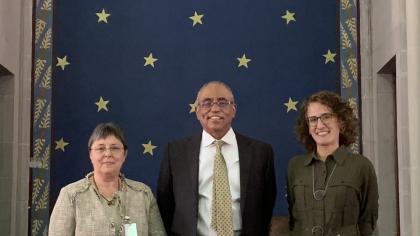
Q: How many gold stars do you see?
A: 12